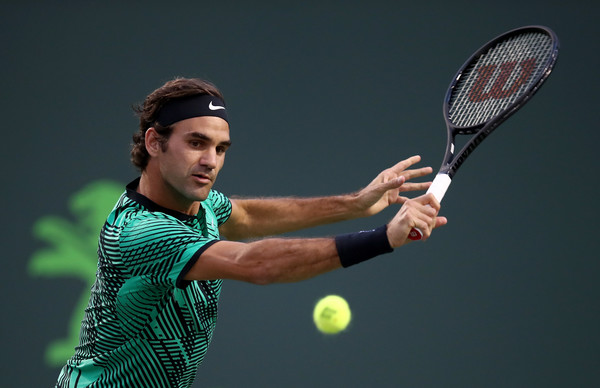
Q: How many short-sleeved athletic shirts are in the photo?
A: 1